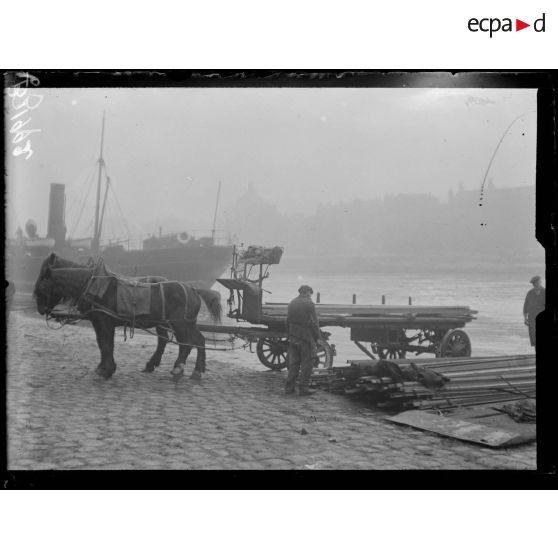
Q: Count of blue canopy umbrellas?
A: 0